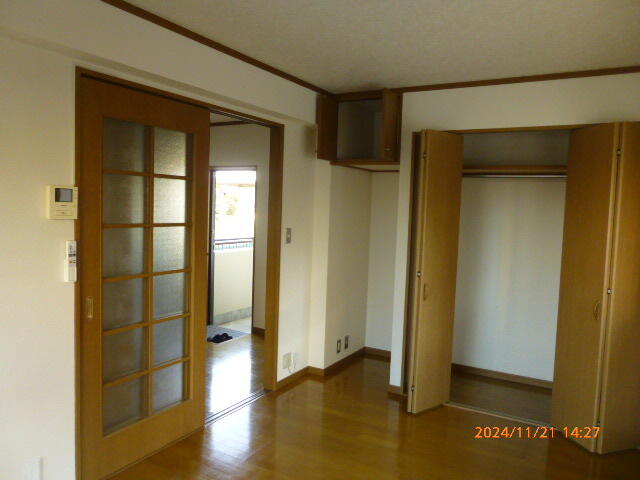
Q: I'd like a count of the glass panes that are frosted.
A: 12